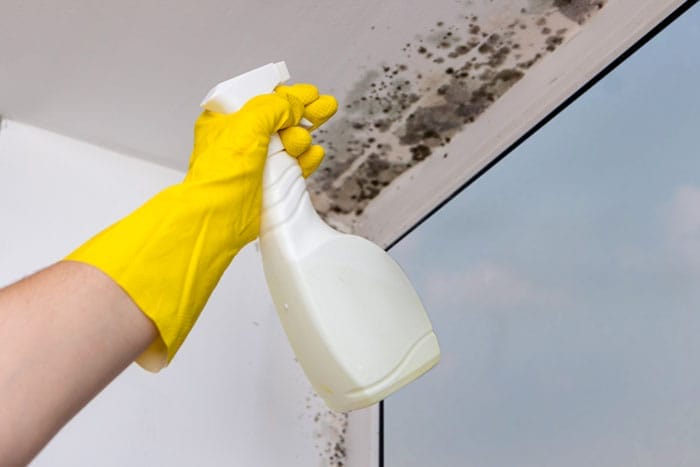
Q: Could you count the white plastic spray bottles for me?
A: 1